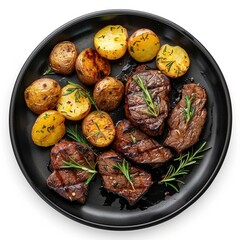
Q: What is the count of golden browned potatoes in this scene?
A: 10